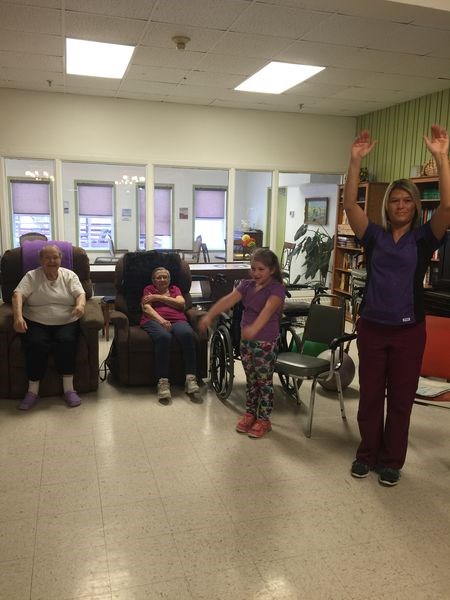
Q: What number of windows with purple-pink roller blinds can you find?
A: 4